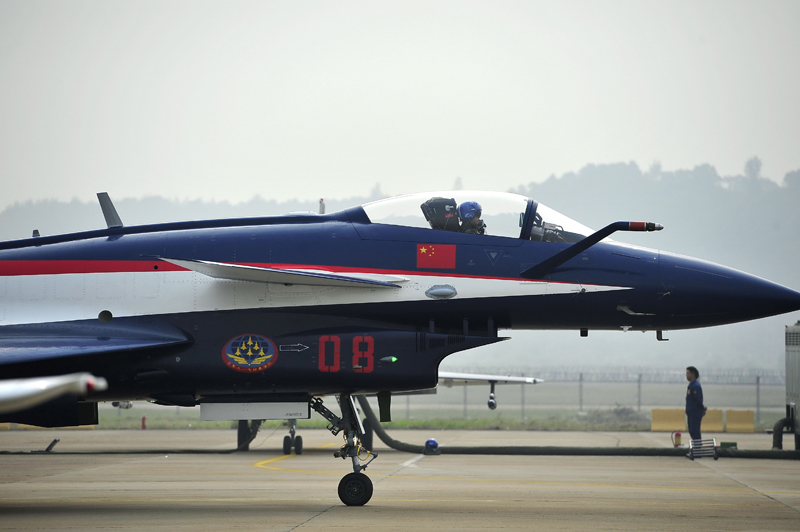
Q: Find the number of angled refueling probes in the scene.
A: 1